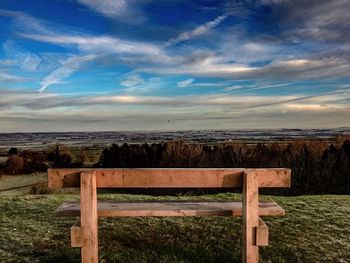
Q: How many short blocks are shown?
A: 2